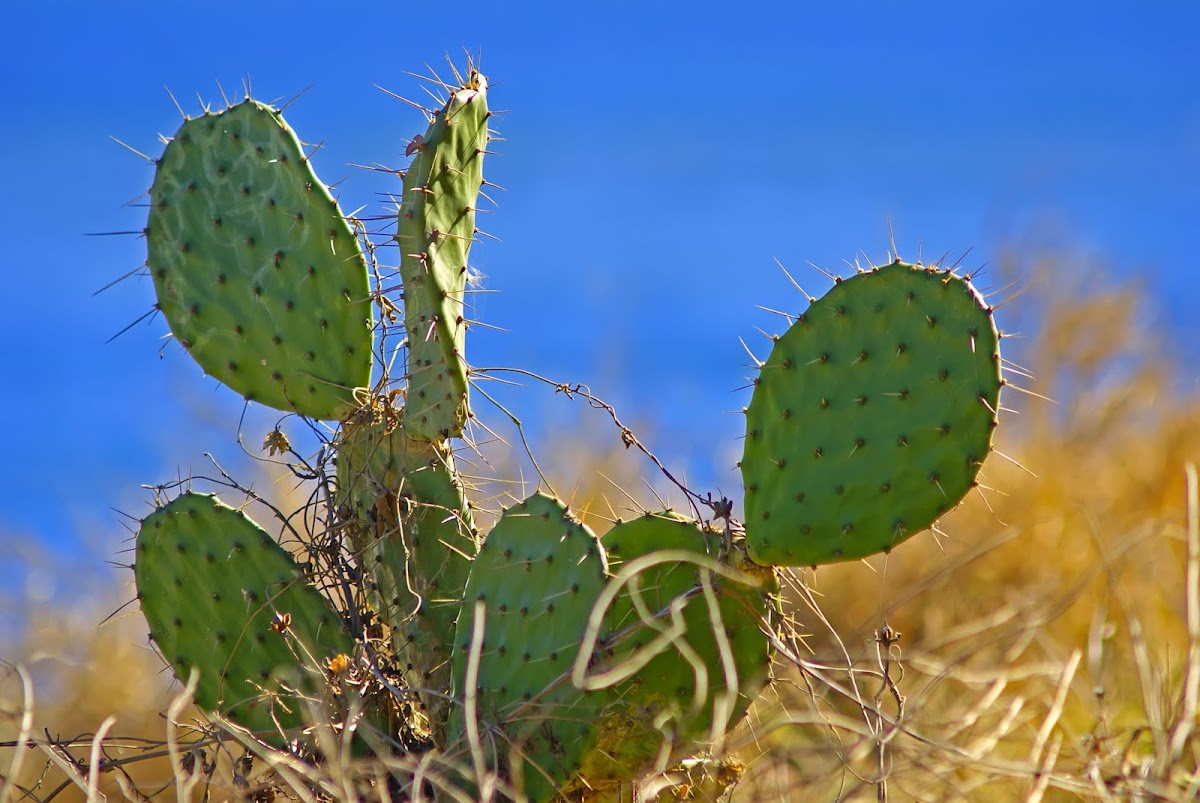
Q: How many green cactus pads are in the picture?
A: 7